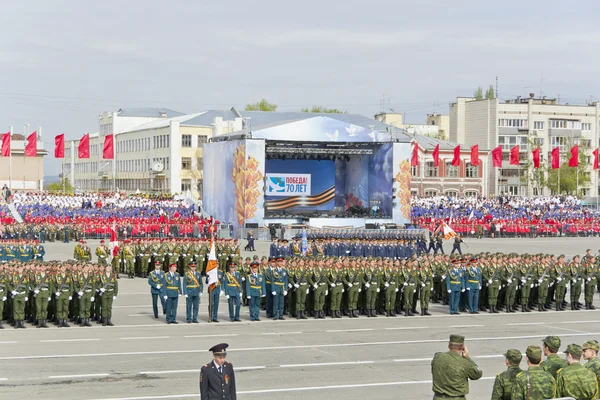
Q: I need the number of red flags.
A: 15